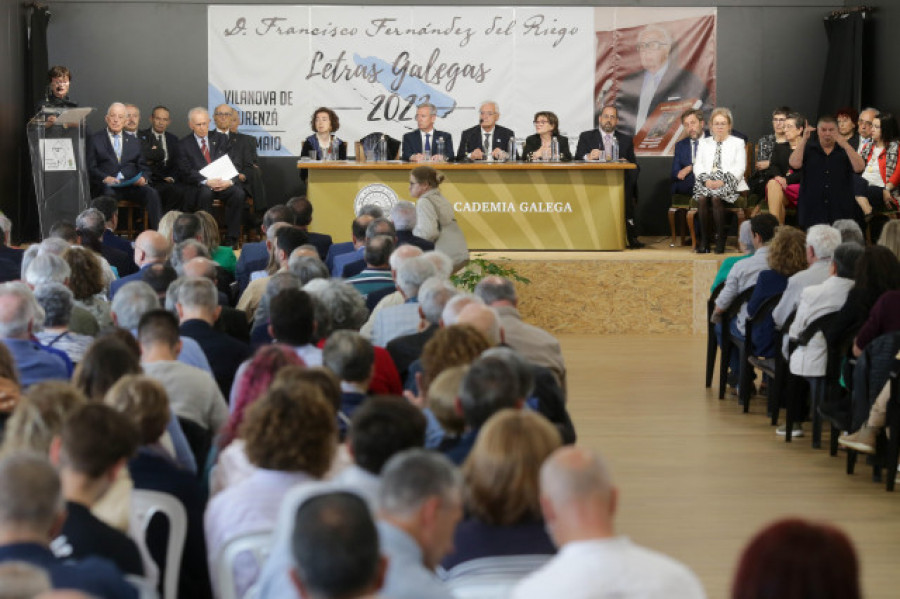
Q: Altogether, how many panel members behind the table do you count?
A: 5